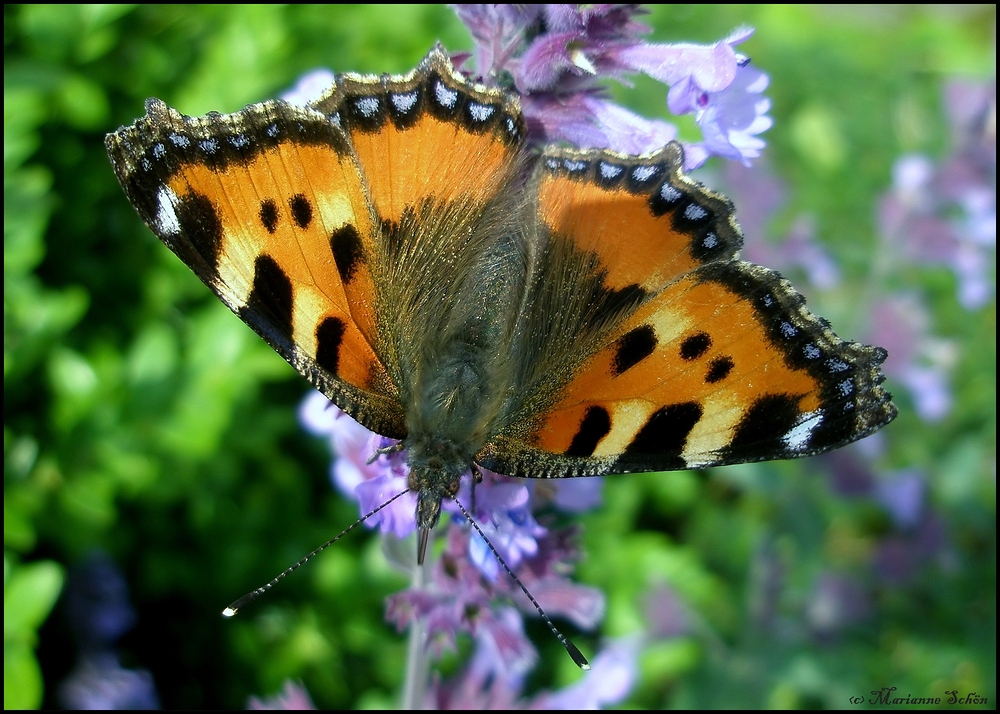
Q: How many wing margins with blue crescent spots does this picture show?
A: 4